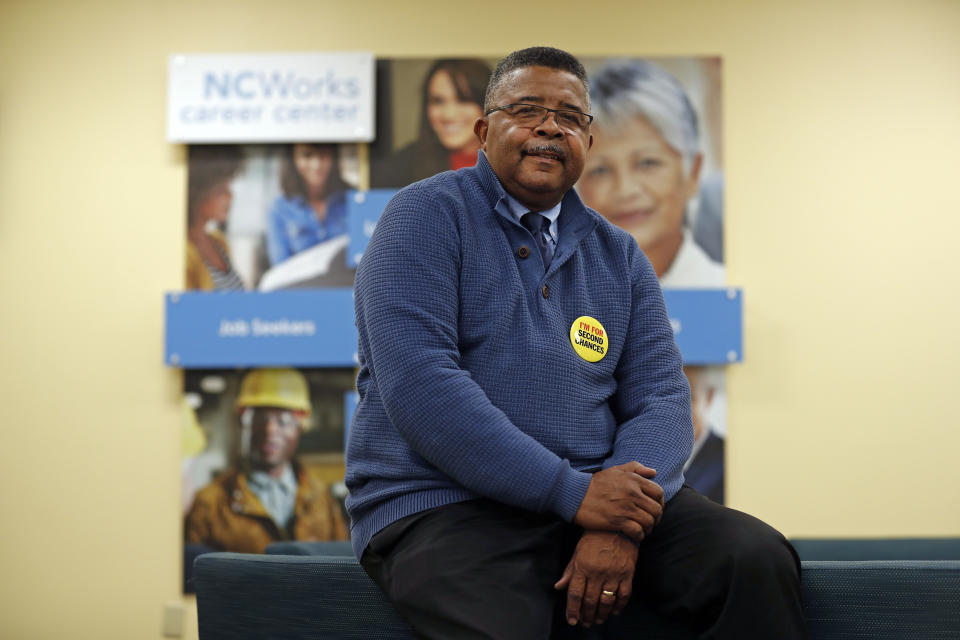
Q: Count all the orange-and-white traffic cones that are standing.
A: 0